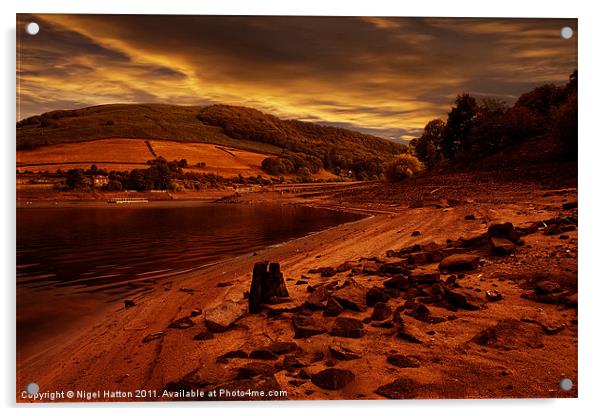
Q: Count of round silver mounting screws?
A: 4